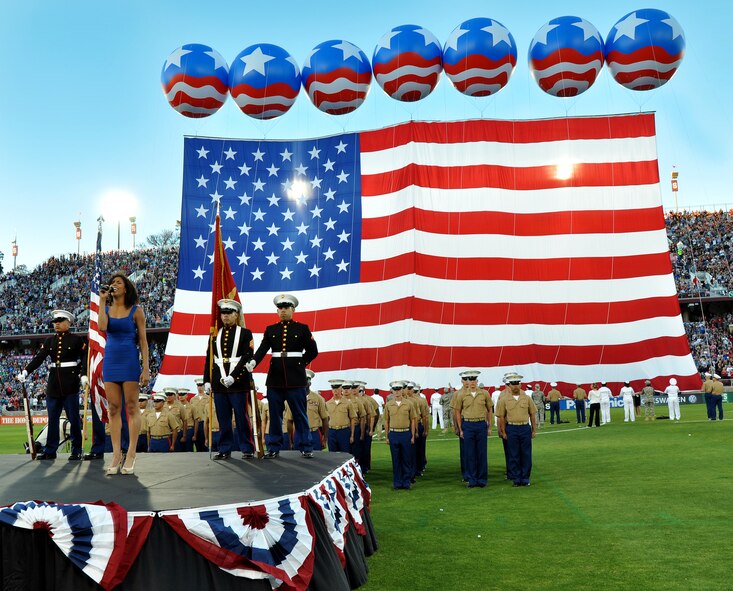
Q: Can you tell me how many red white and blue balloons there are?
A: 7